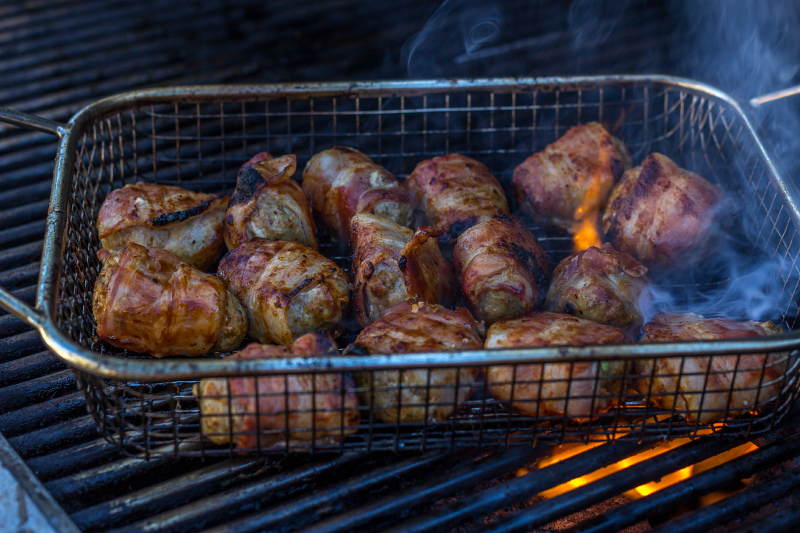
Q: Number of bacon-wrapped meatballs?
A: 15